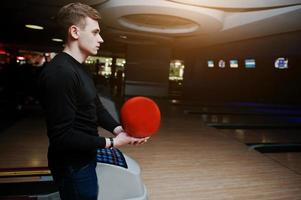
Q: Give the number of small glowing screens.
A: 5